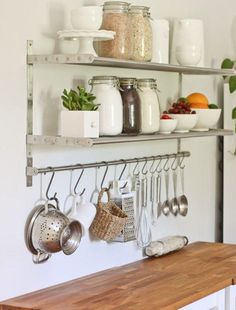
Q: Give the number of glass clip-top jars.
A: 5